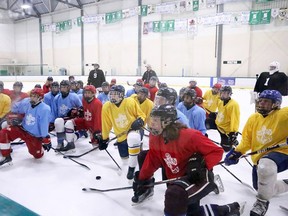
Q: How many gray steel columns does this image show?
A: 4